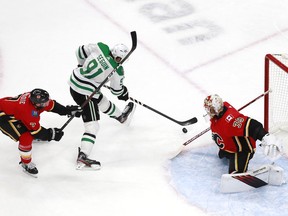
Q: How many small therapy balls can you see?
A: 0